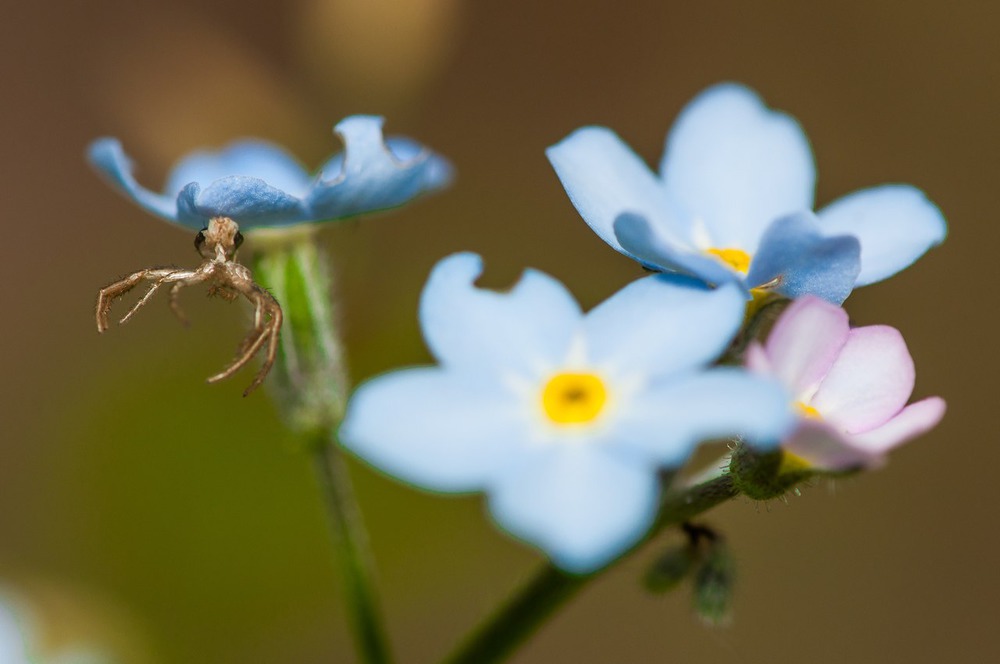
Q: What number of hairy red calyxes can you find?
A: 0